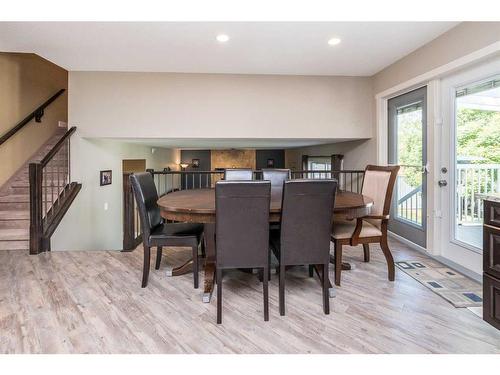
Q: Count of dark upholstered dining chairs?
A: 5